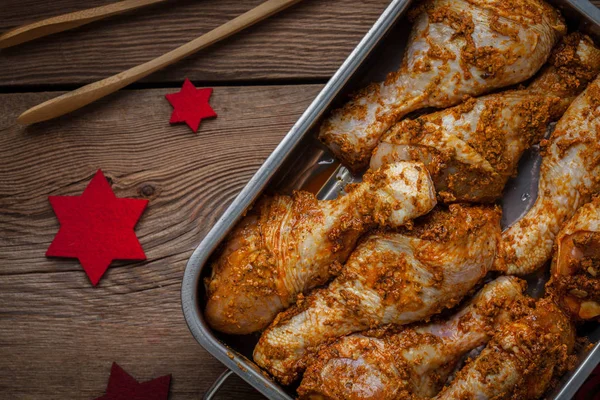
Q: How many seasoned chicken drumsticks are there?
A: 8